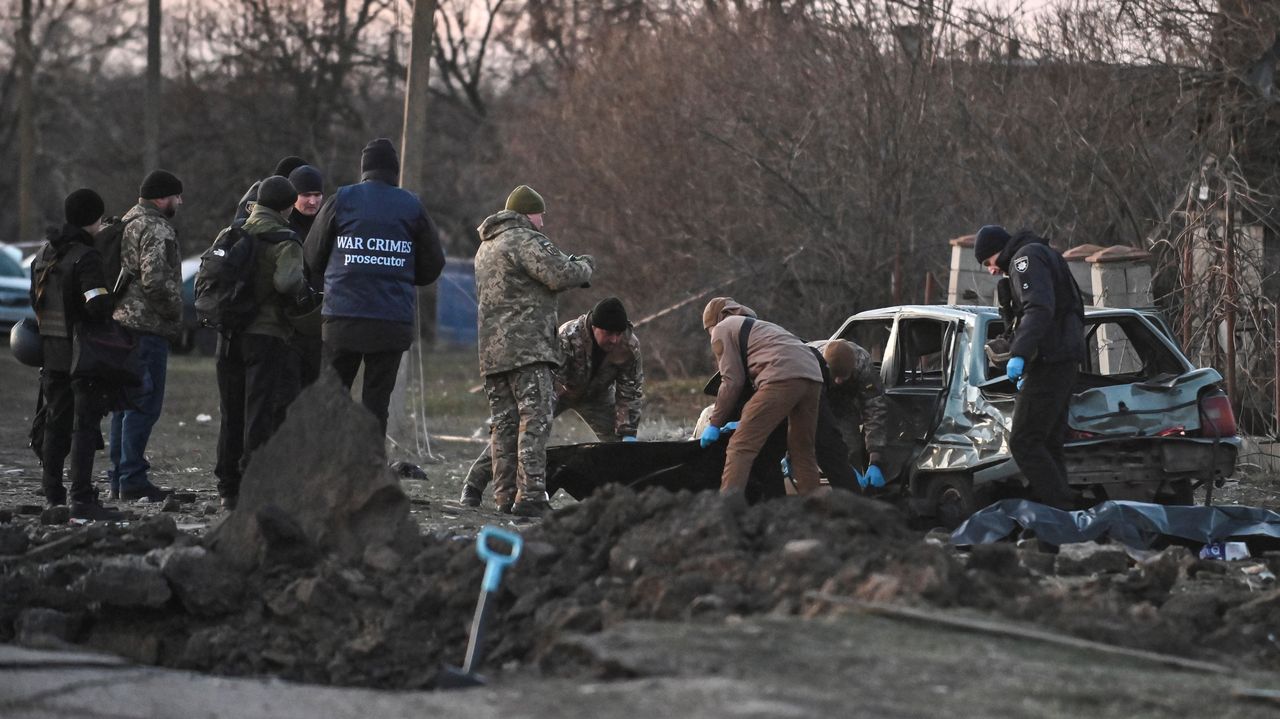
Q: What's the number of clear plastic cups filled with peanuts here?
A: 0